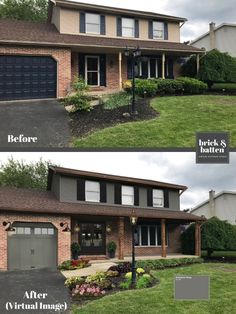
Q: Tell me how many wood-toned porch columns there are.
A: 3